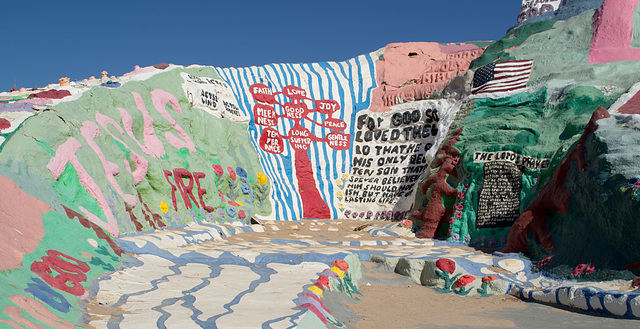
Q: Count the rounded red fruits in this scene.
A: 9